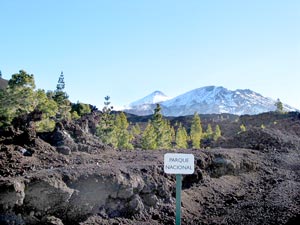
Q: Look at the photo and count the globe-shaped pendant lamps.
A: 0